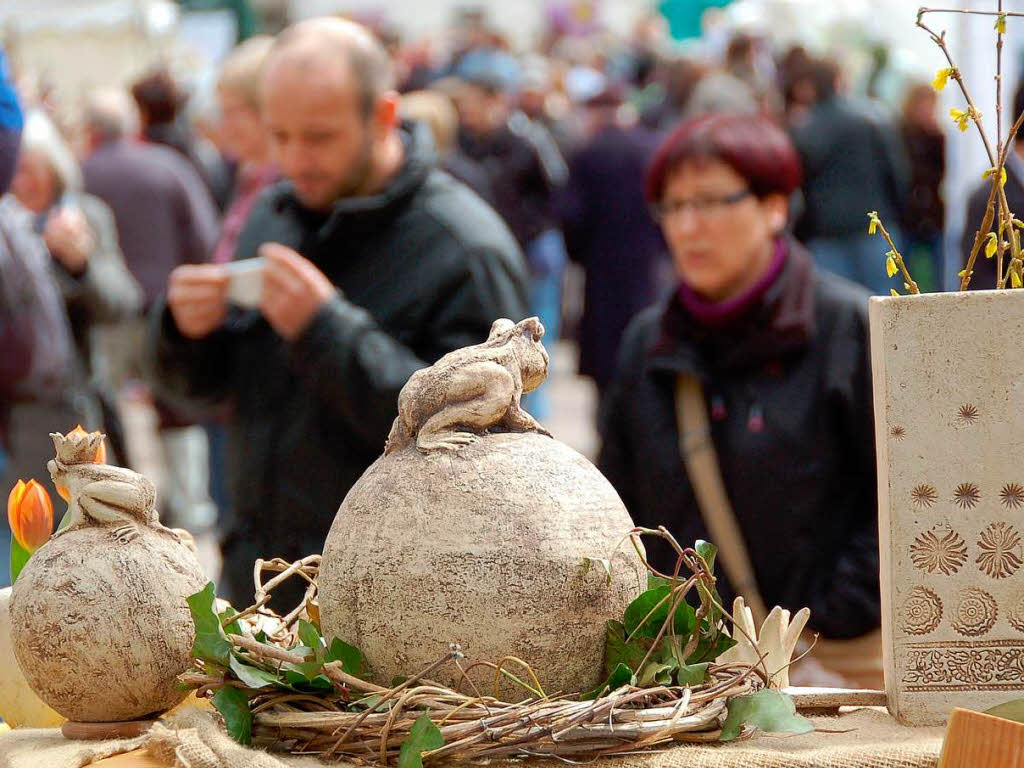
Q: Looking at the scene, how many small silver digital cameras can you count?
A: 1